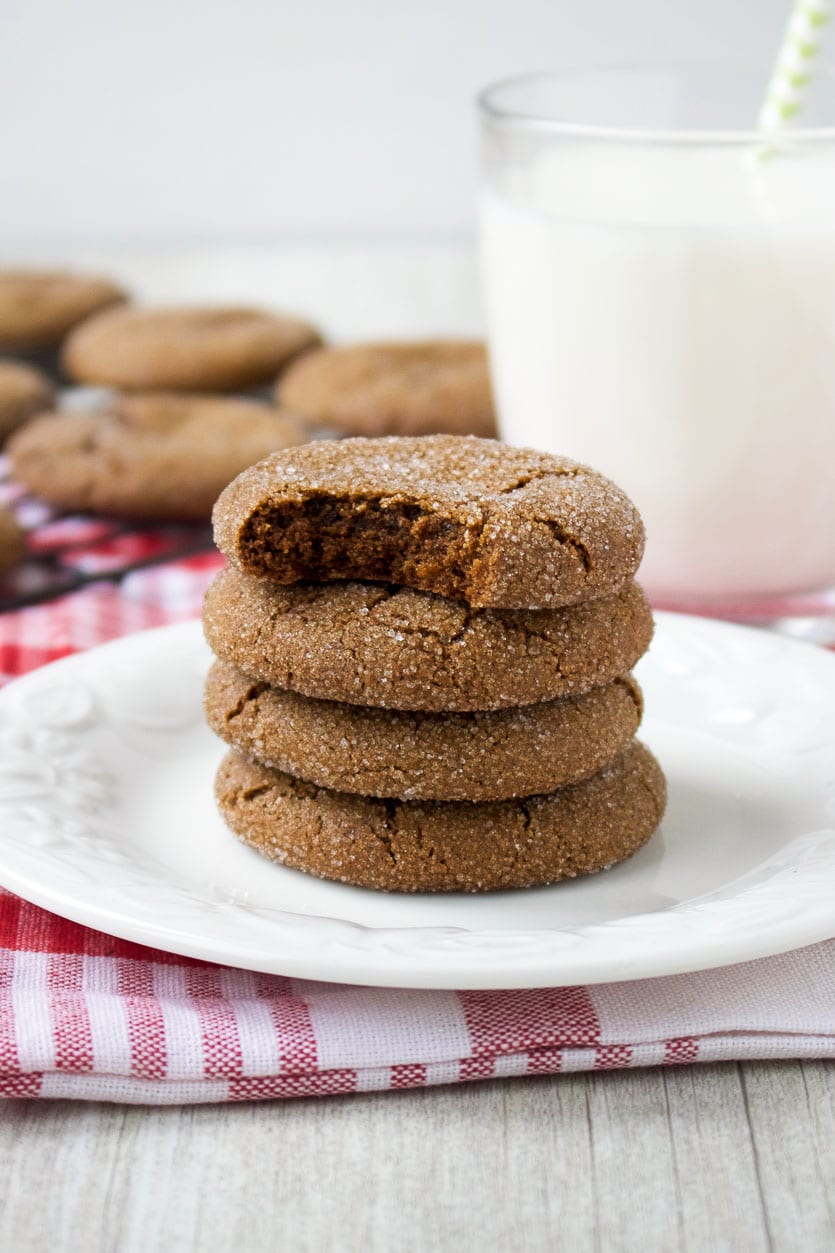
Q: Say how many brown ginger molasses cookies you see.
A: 10